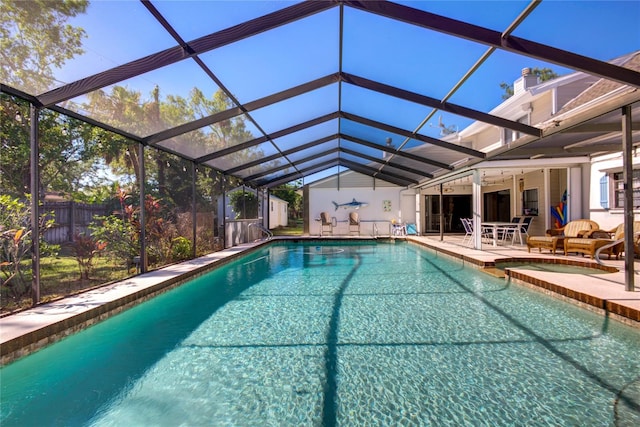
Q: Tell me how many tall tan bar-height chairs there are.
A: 2